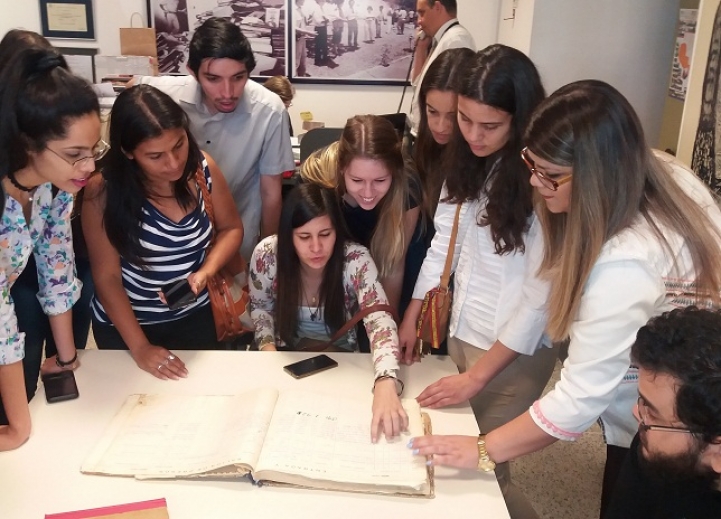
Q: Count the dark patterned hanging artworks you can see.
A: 1